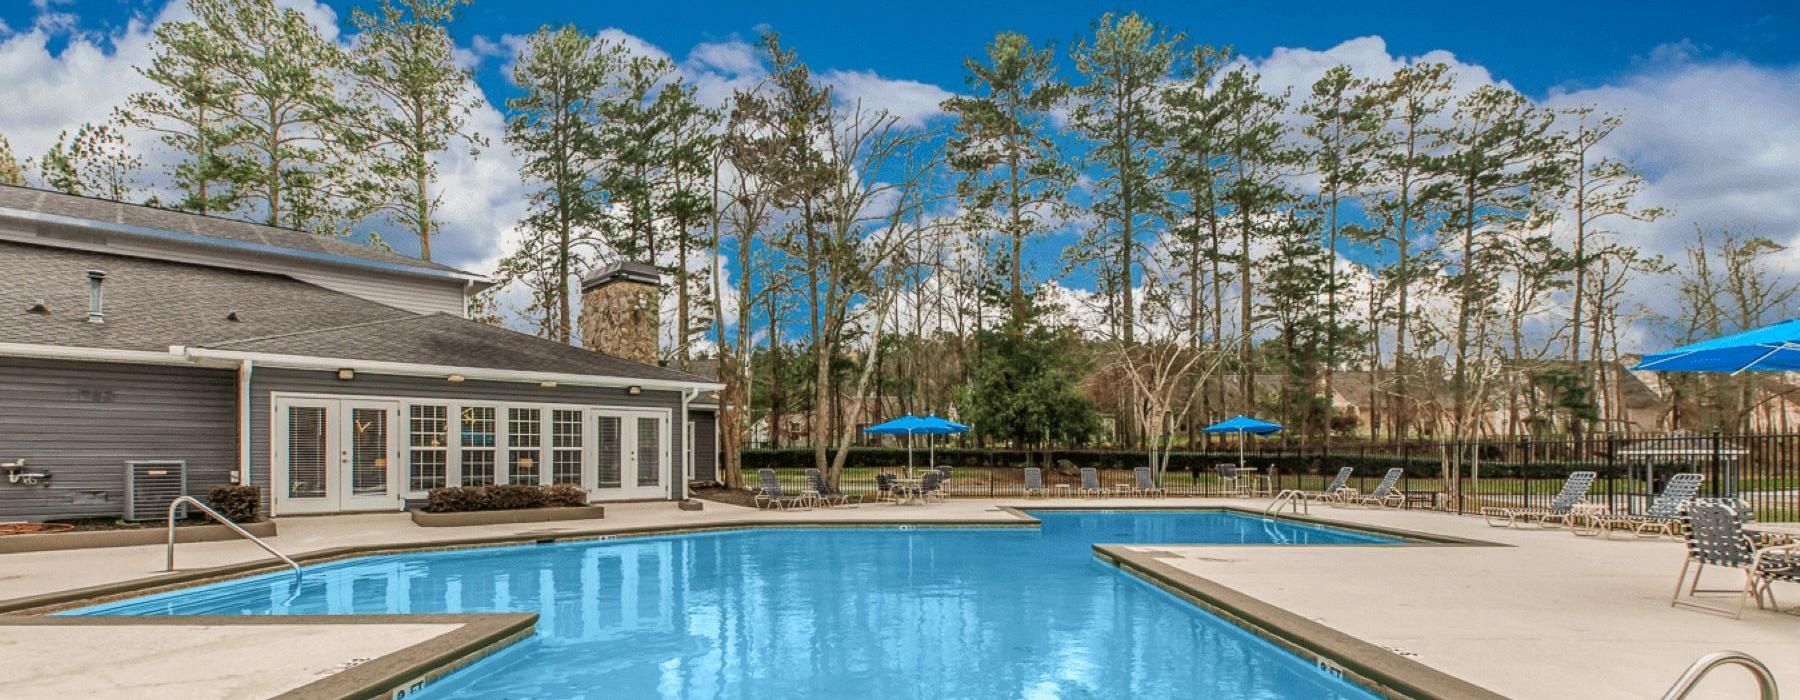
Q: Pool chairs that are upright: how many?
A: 9